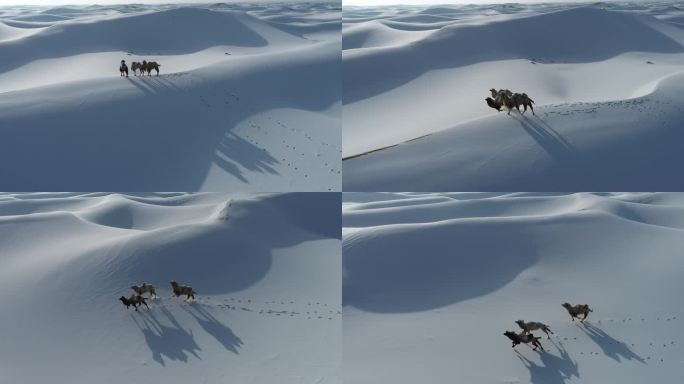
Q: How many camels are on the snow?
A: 12